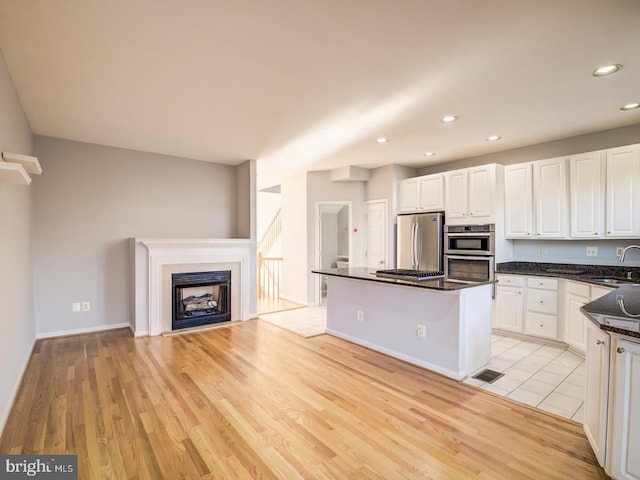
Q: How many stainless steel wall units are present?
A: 2